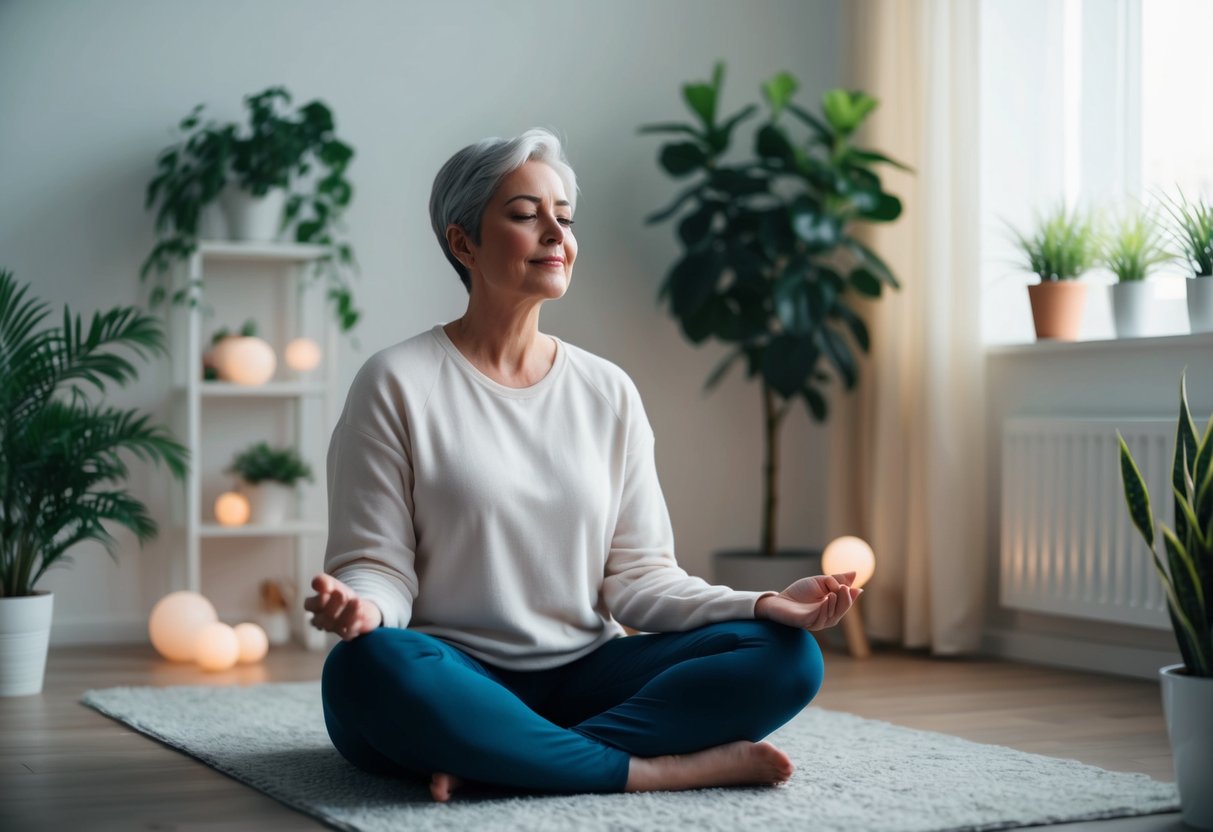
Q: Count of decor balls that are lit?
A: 7